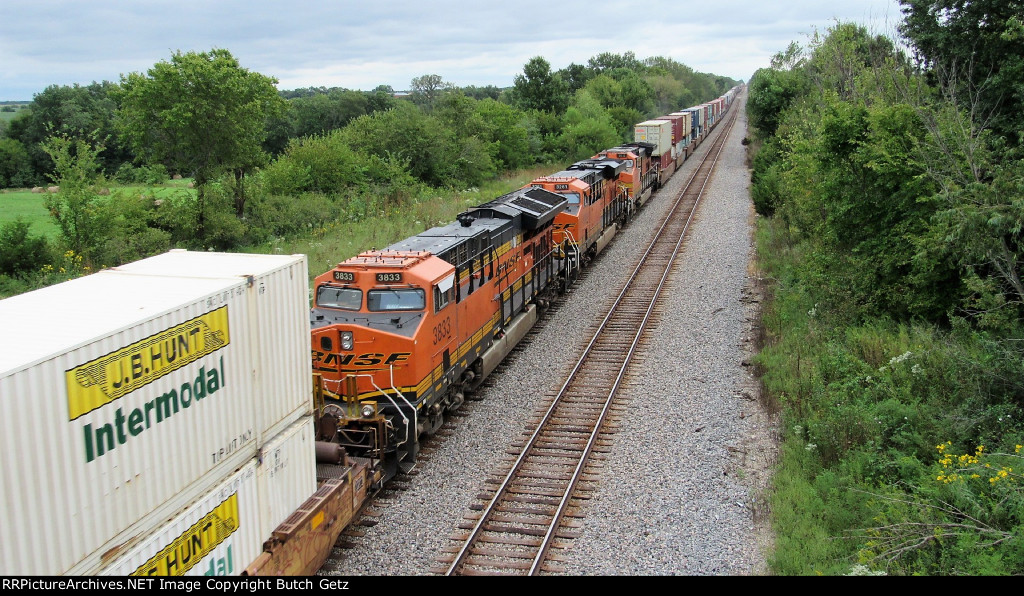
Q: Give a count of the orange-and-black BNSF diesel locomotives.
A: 3